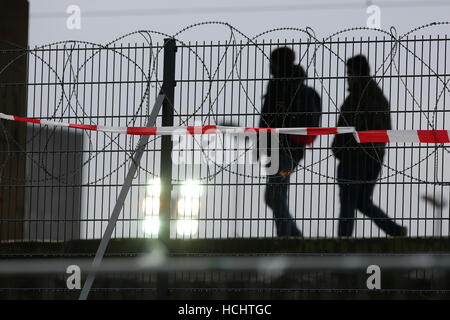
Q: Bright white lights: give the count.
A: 6